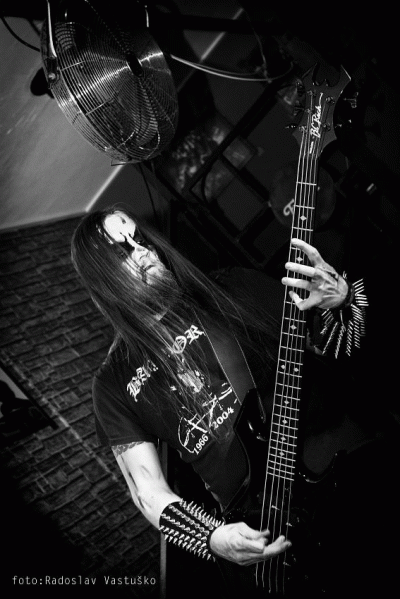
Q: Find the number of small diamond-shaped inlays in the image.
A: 9